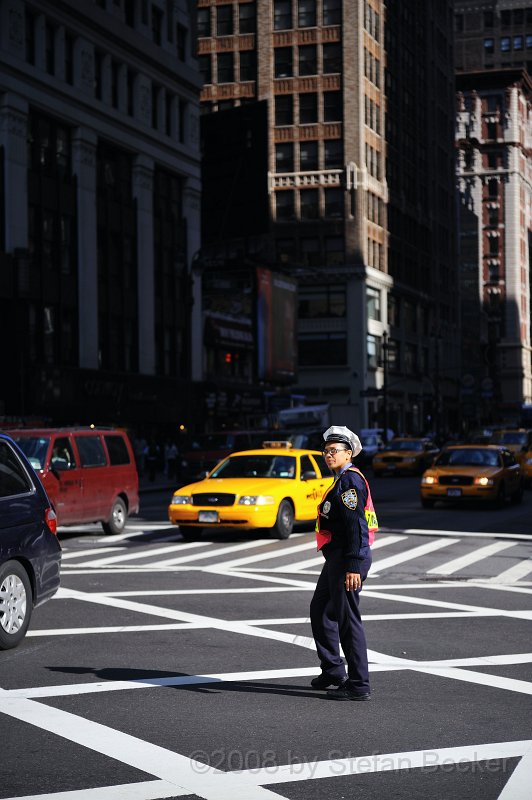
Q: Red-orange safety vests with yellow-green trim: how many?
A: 1